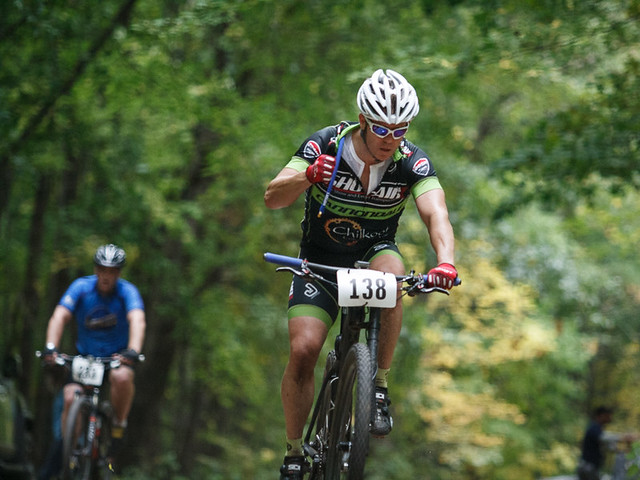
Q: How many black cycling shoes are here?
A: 2